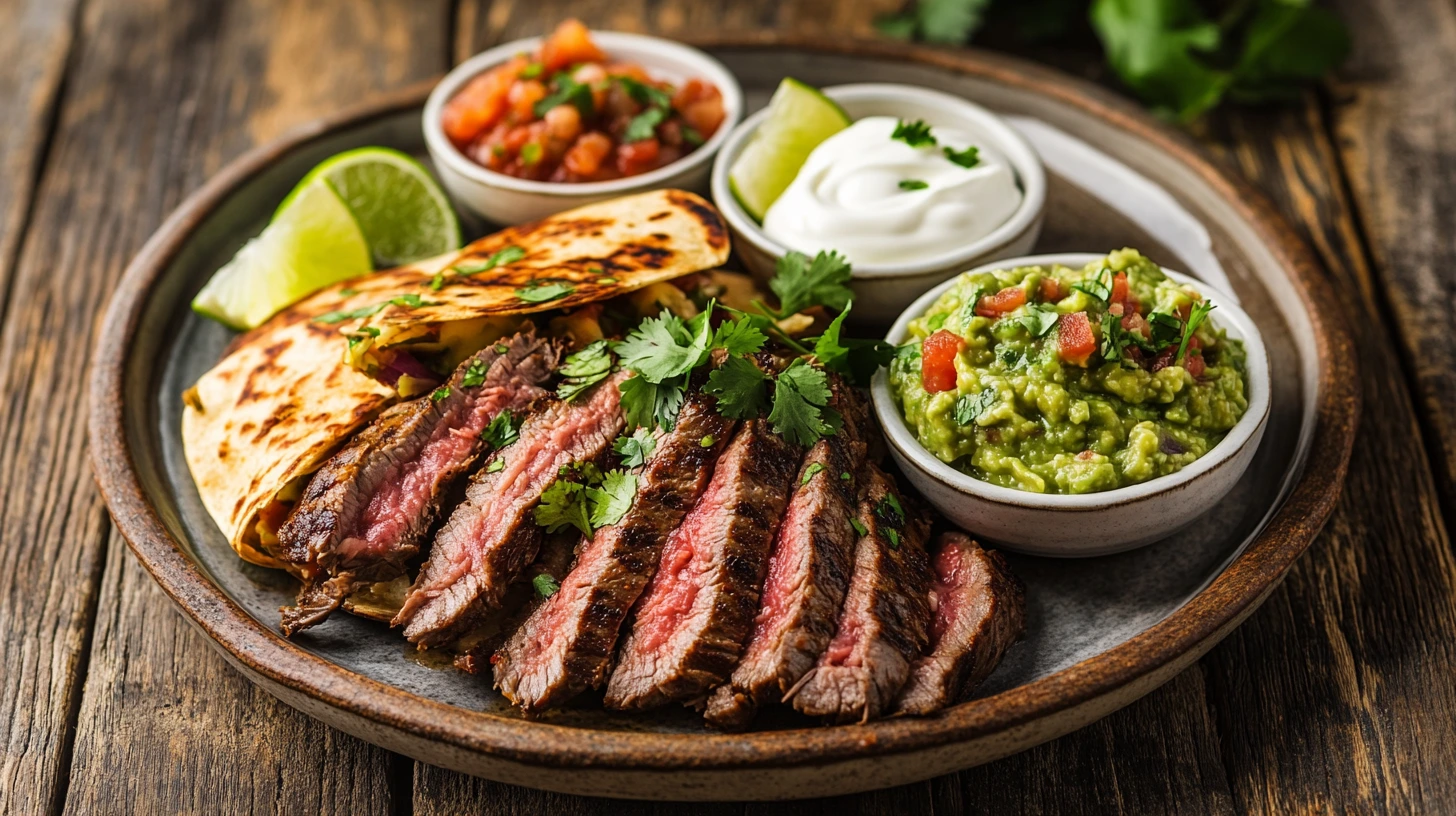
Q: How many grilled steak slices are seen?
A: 7